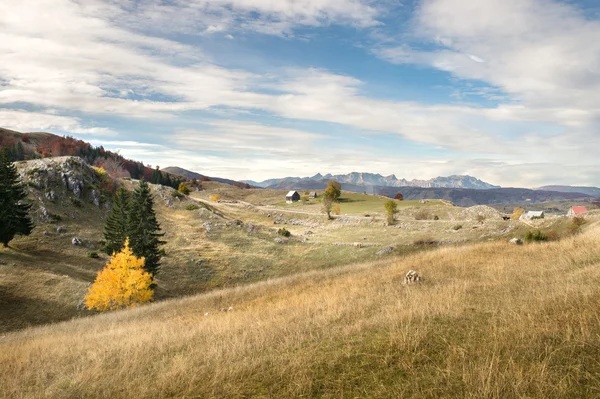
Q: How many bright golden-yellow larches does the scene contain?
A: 1